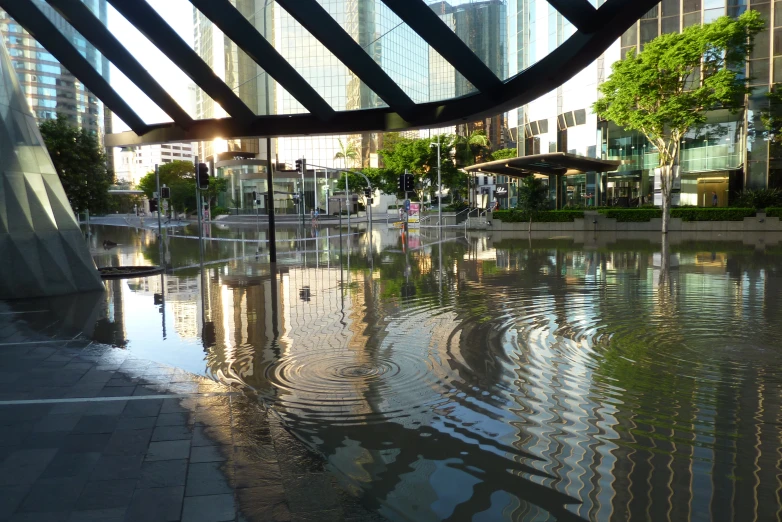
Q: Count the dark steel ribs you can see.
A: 7